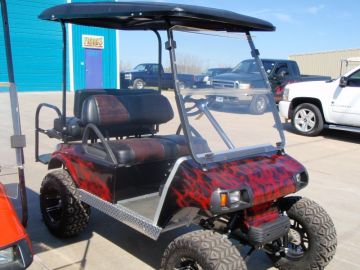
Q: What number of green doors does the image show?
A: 0